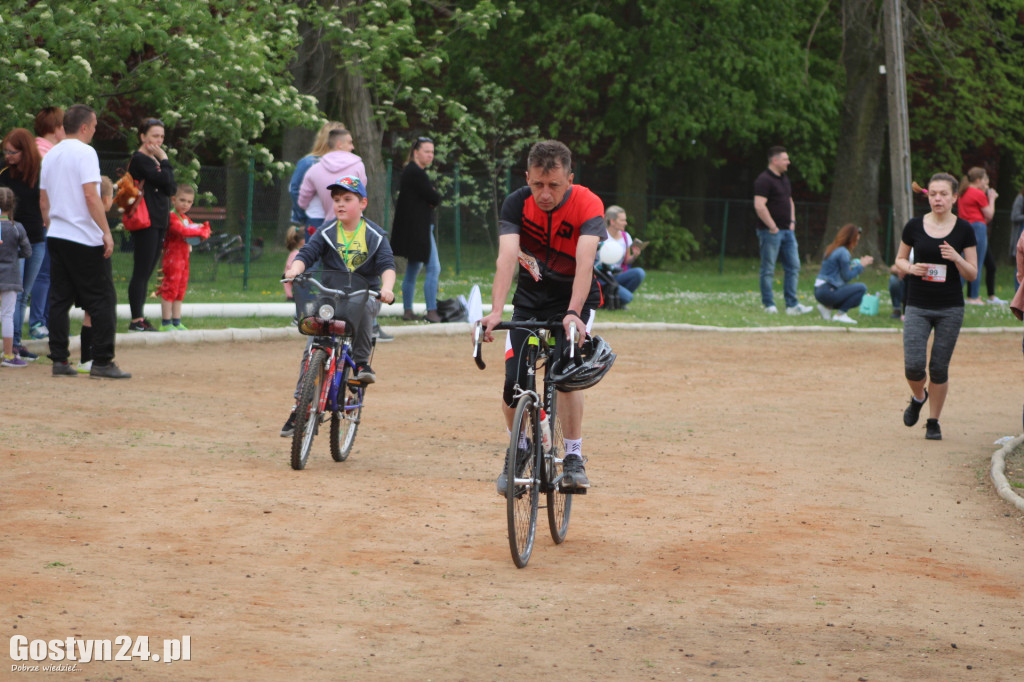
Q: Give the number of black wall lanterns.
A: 0